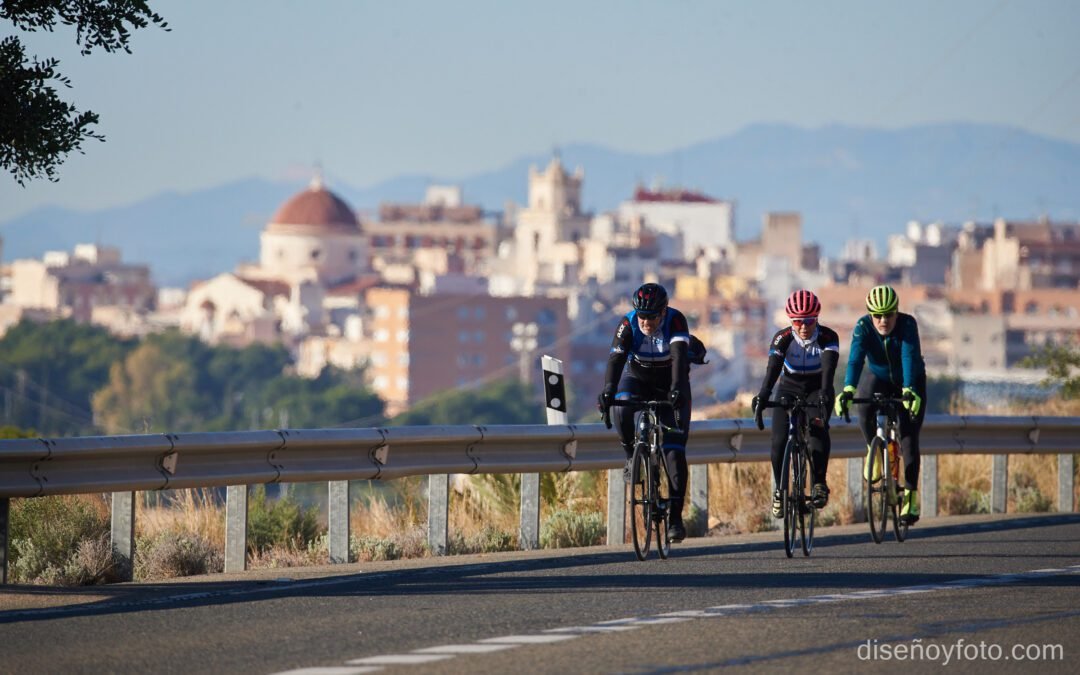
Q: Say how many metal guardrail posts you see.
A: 13